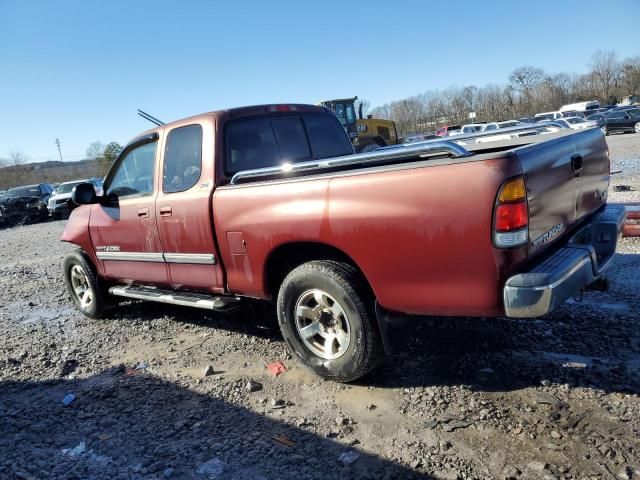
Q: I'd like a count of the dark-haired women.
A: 0